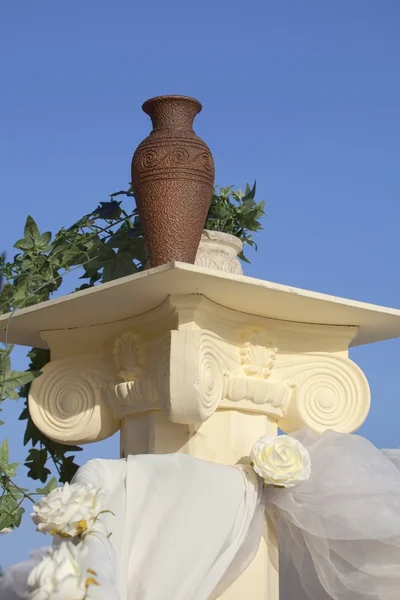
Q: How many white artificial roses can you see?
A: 3